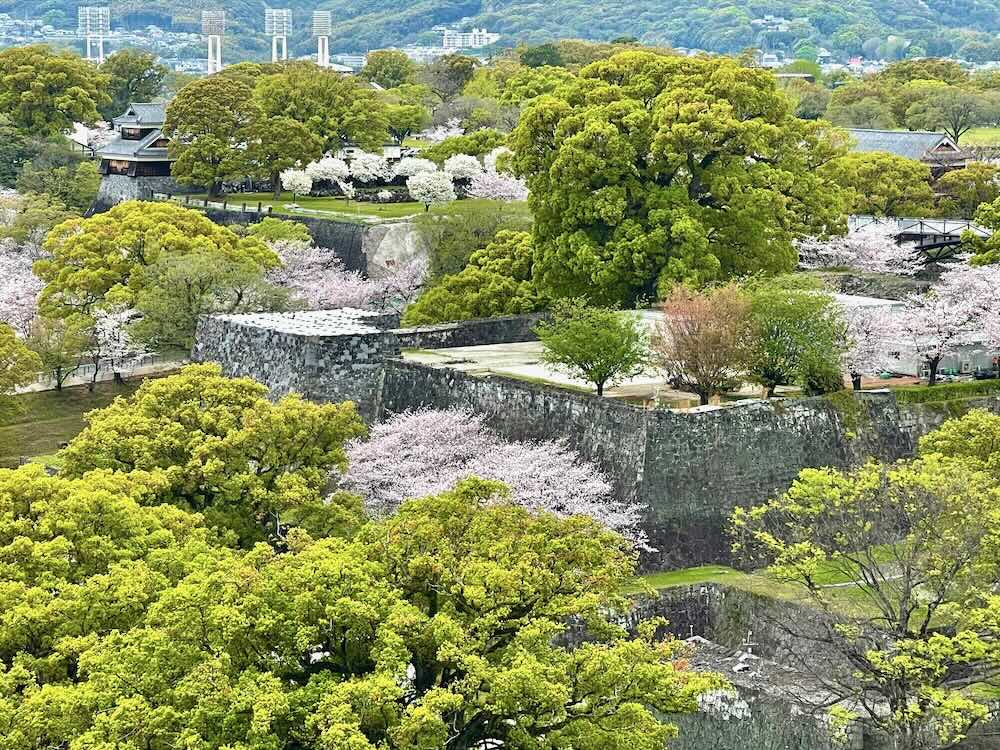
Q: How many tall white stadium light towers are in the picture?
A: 4